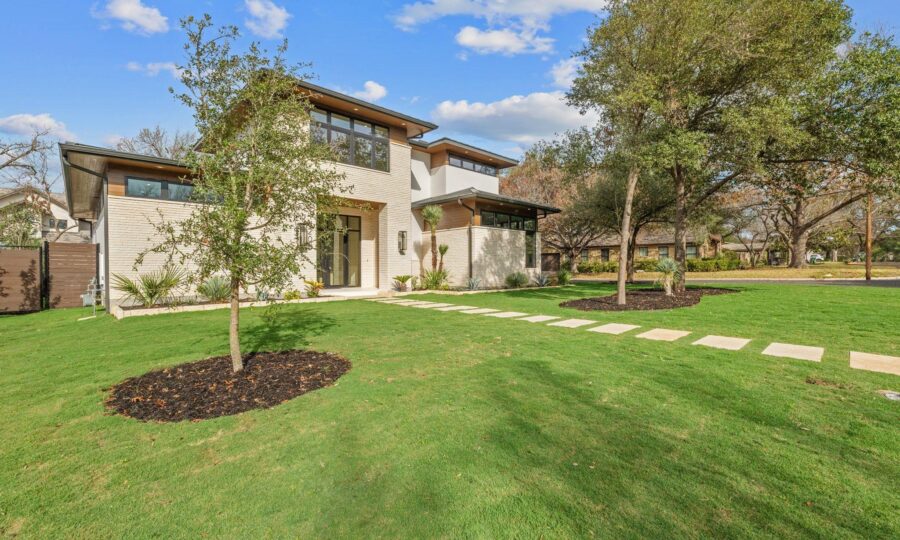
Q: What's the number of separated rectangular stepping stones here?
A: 14